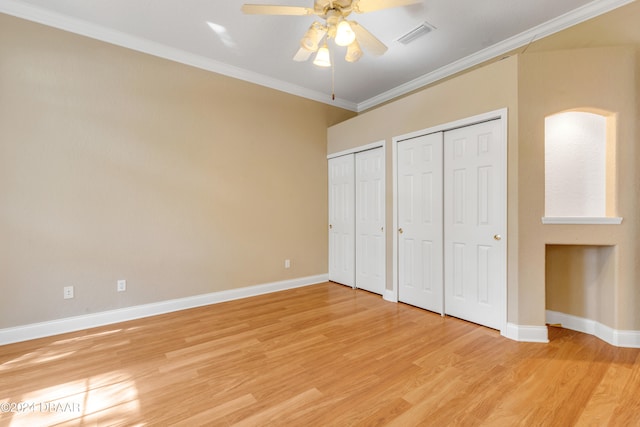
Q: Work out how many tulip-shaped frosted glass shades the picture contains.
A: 4